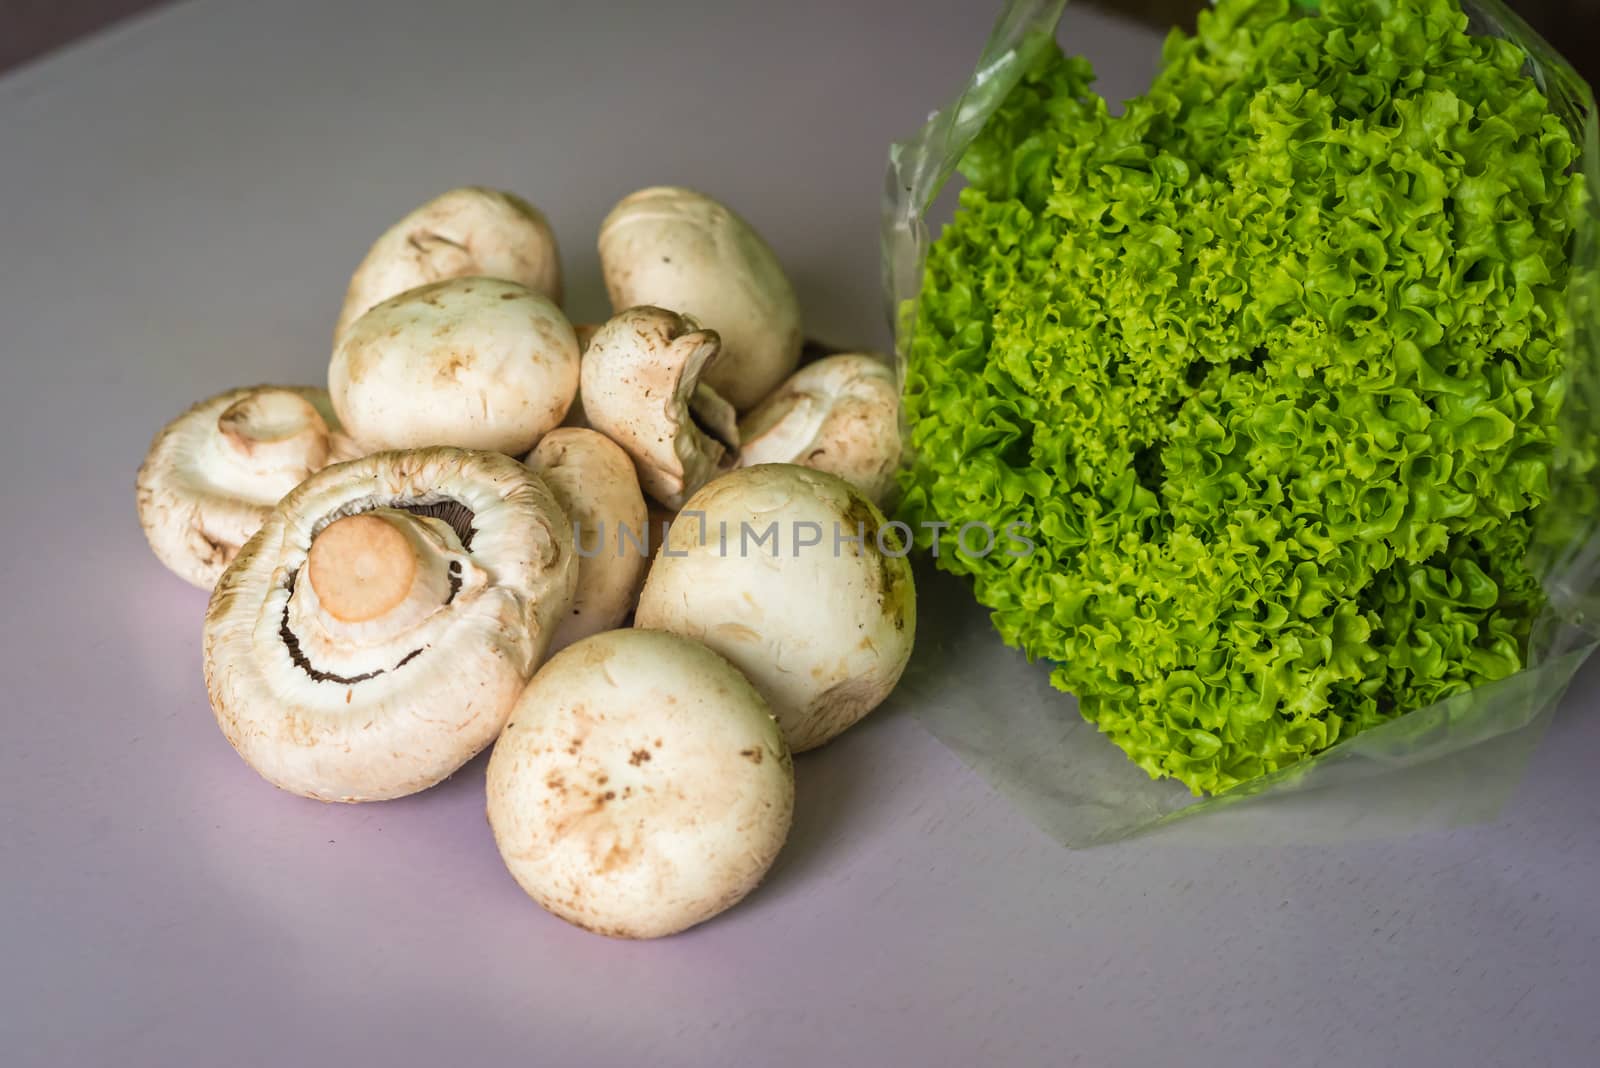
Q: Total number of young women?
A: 0